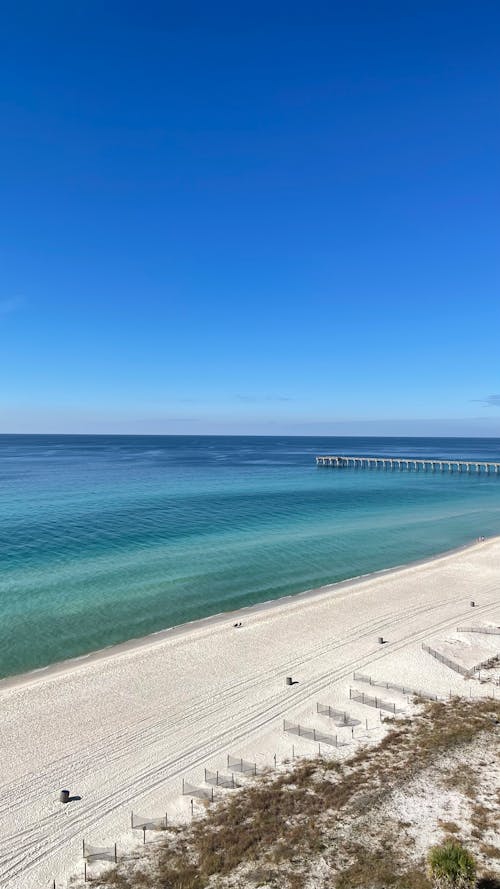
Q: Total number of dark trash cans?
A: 4